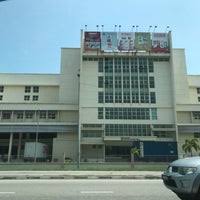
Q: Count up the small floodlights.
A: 10